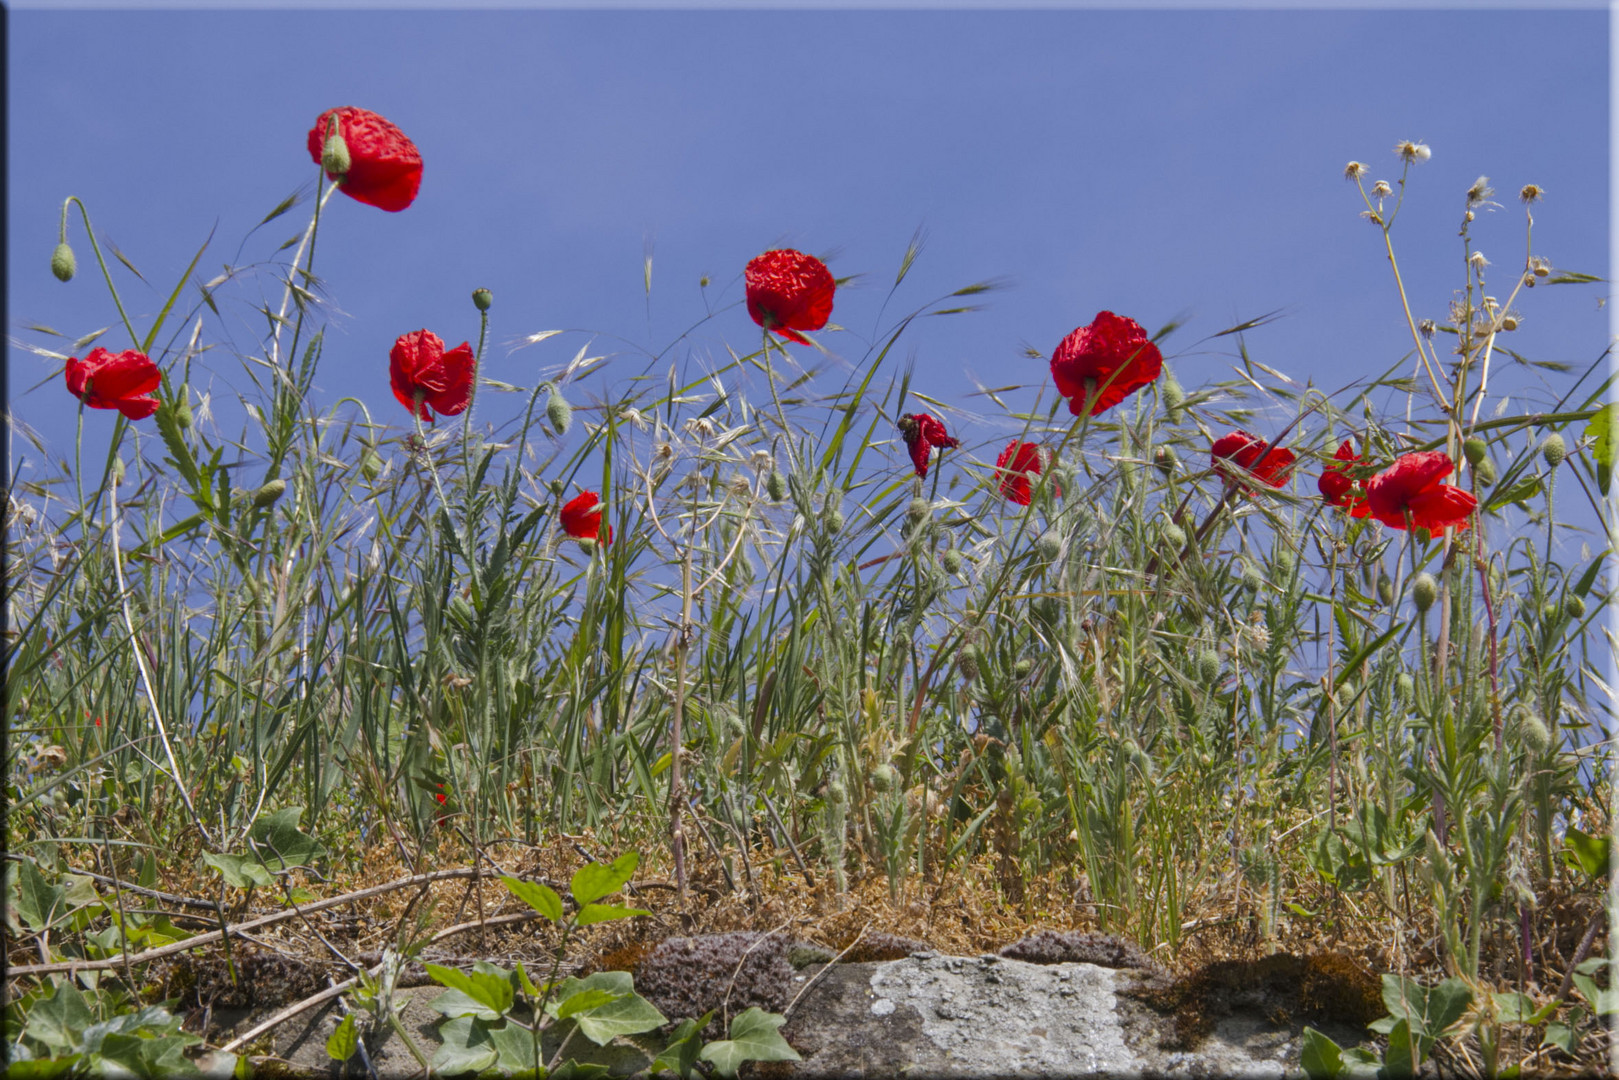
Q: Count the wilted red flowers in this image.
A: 1